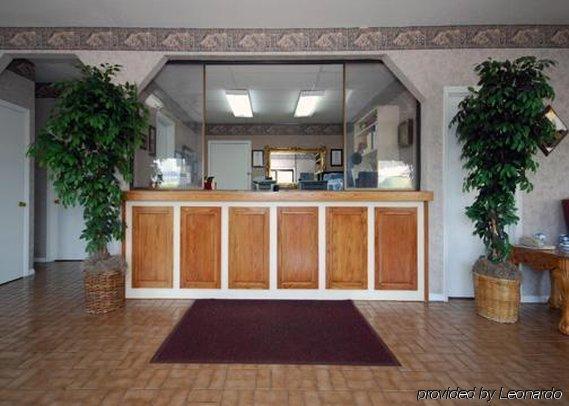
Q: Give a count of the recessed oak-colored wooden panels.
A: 6